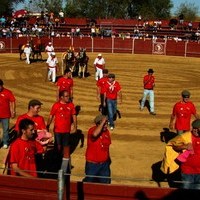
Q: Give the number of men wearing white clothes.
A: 4